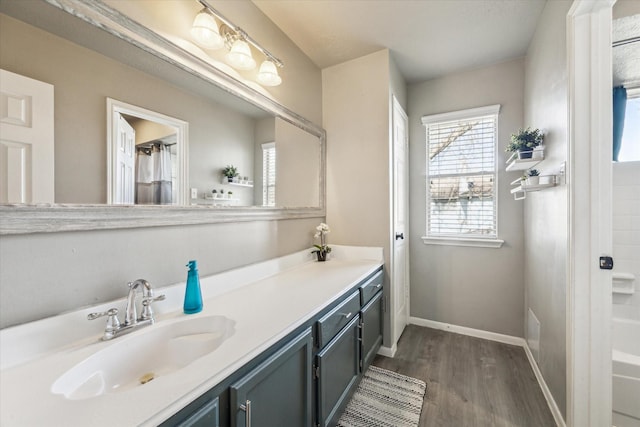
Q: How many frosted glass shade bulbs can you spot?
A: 3